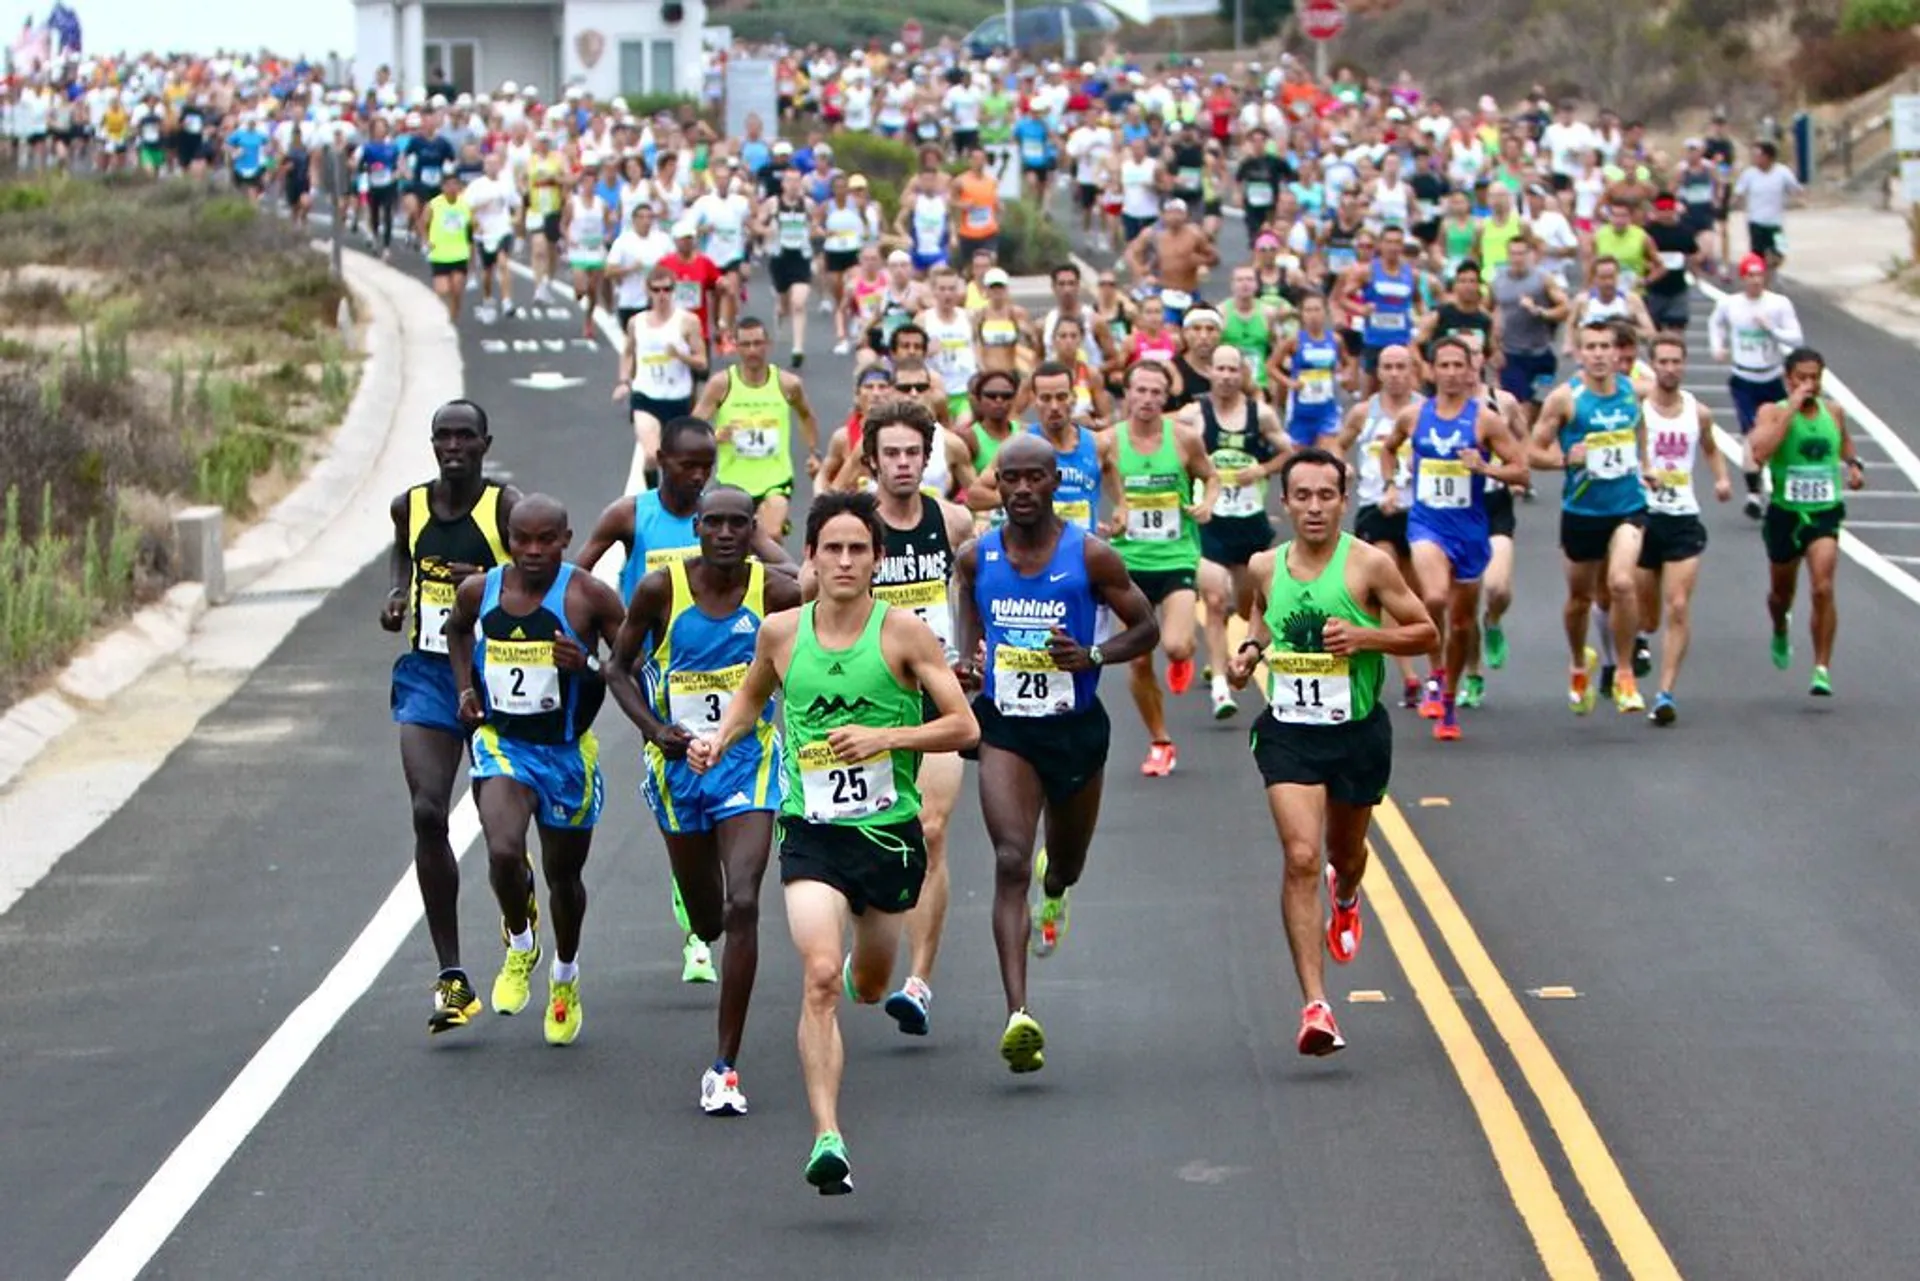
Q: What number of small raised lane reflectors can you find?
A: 3